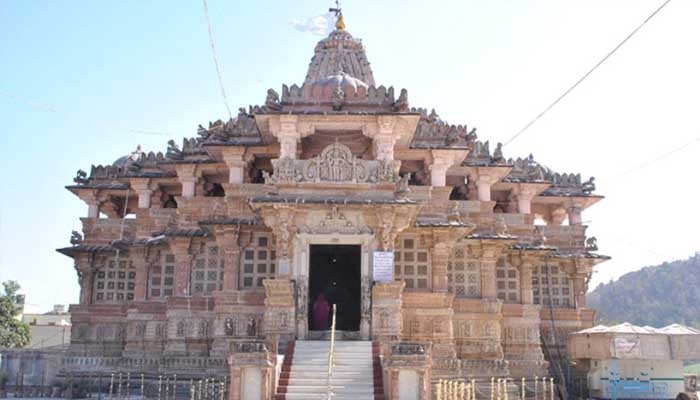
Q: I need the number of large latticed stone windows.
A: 8